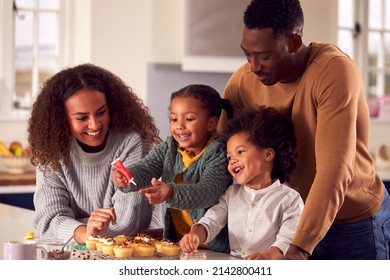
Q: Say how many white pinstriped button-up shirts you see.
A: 1